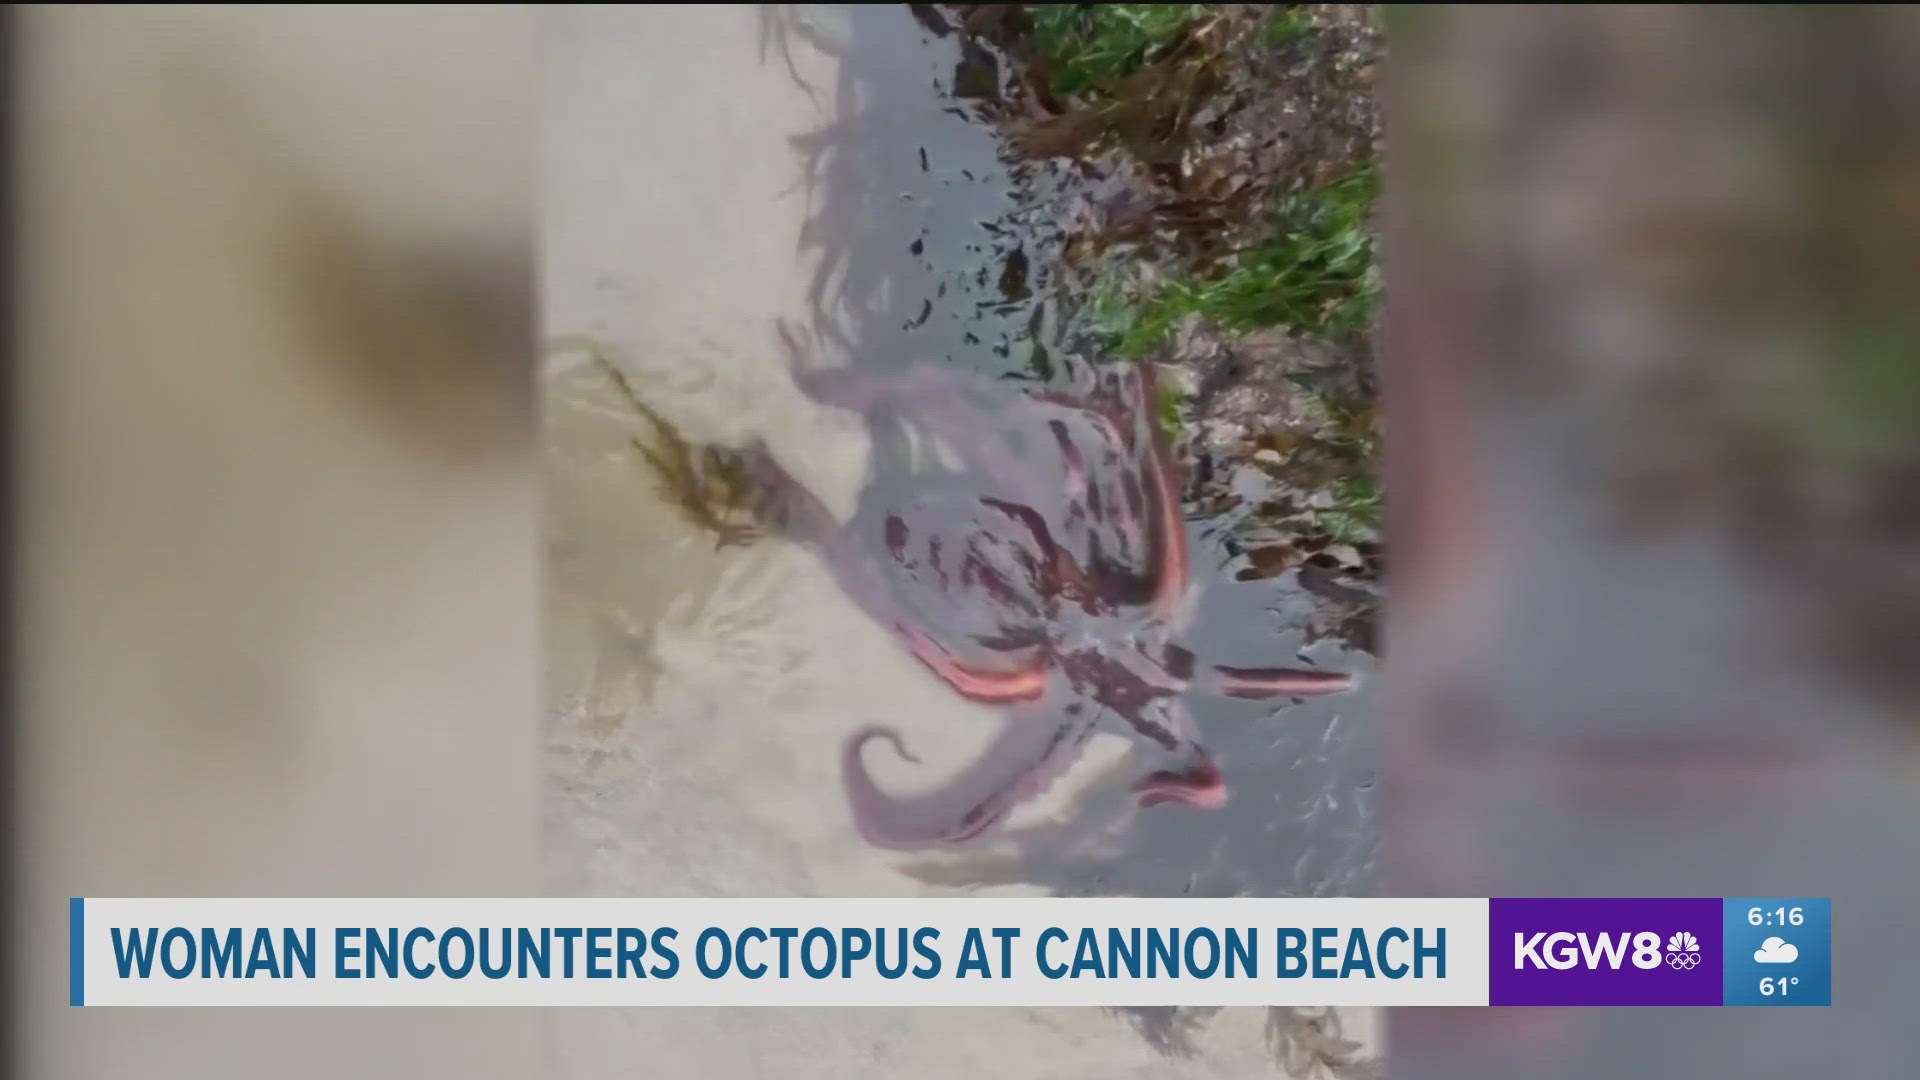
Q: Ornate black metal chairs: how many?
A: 0